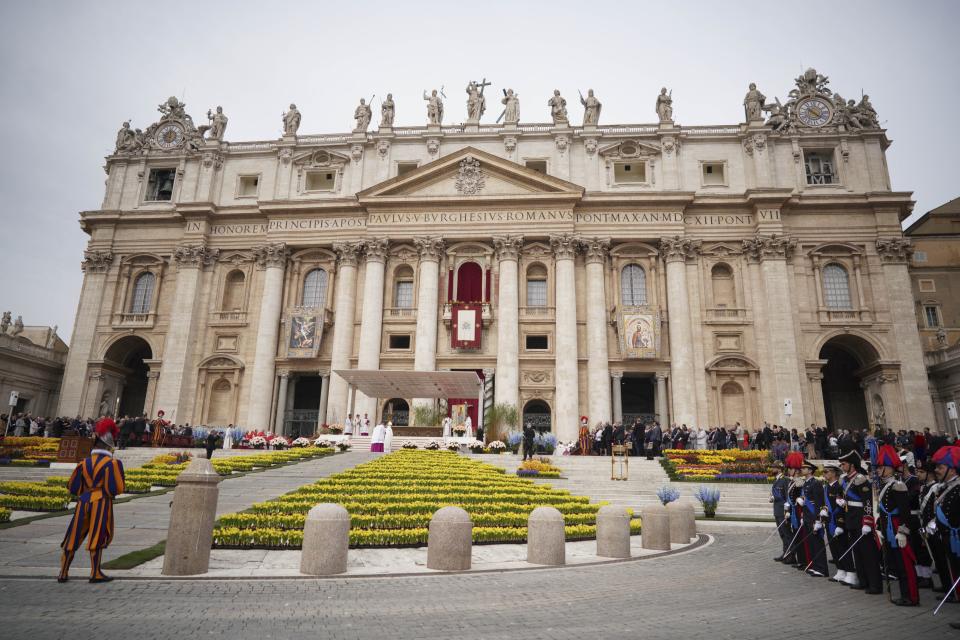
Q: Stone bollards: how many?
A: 8